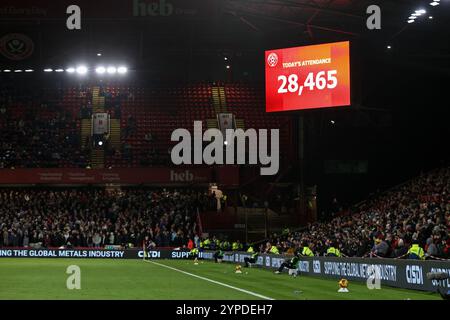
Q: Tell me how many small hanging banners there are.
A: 2